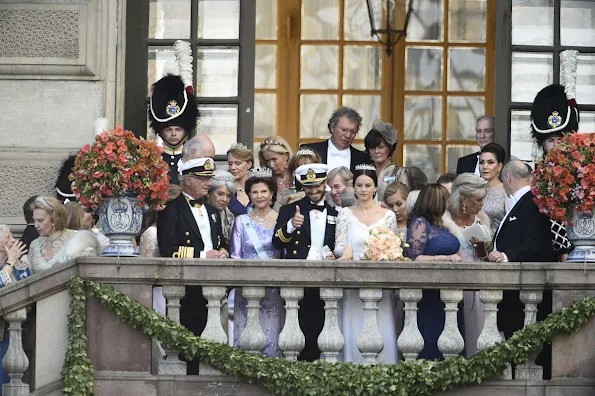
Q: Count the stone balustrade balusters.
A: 11